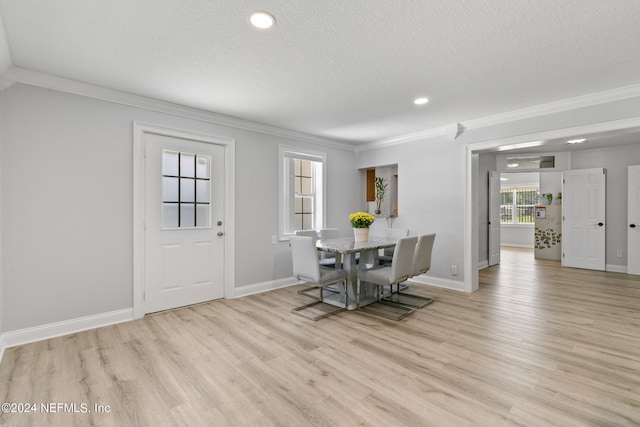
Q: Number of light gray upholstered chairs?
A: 6